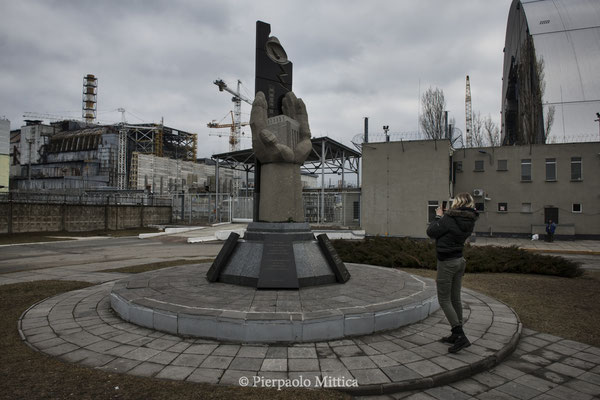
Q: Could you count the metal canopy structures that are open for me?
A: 1